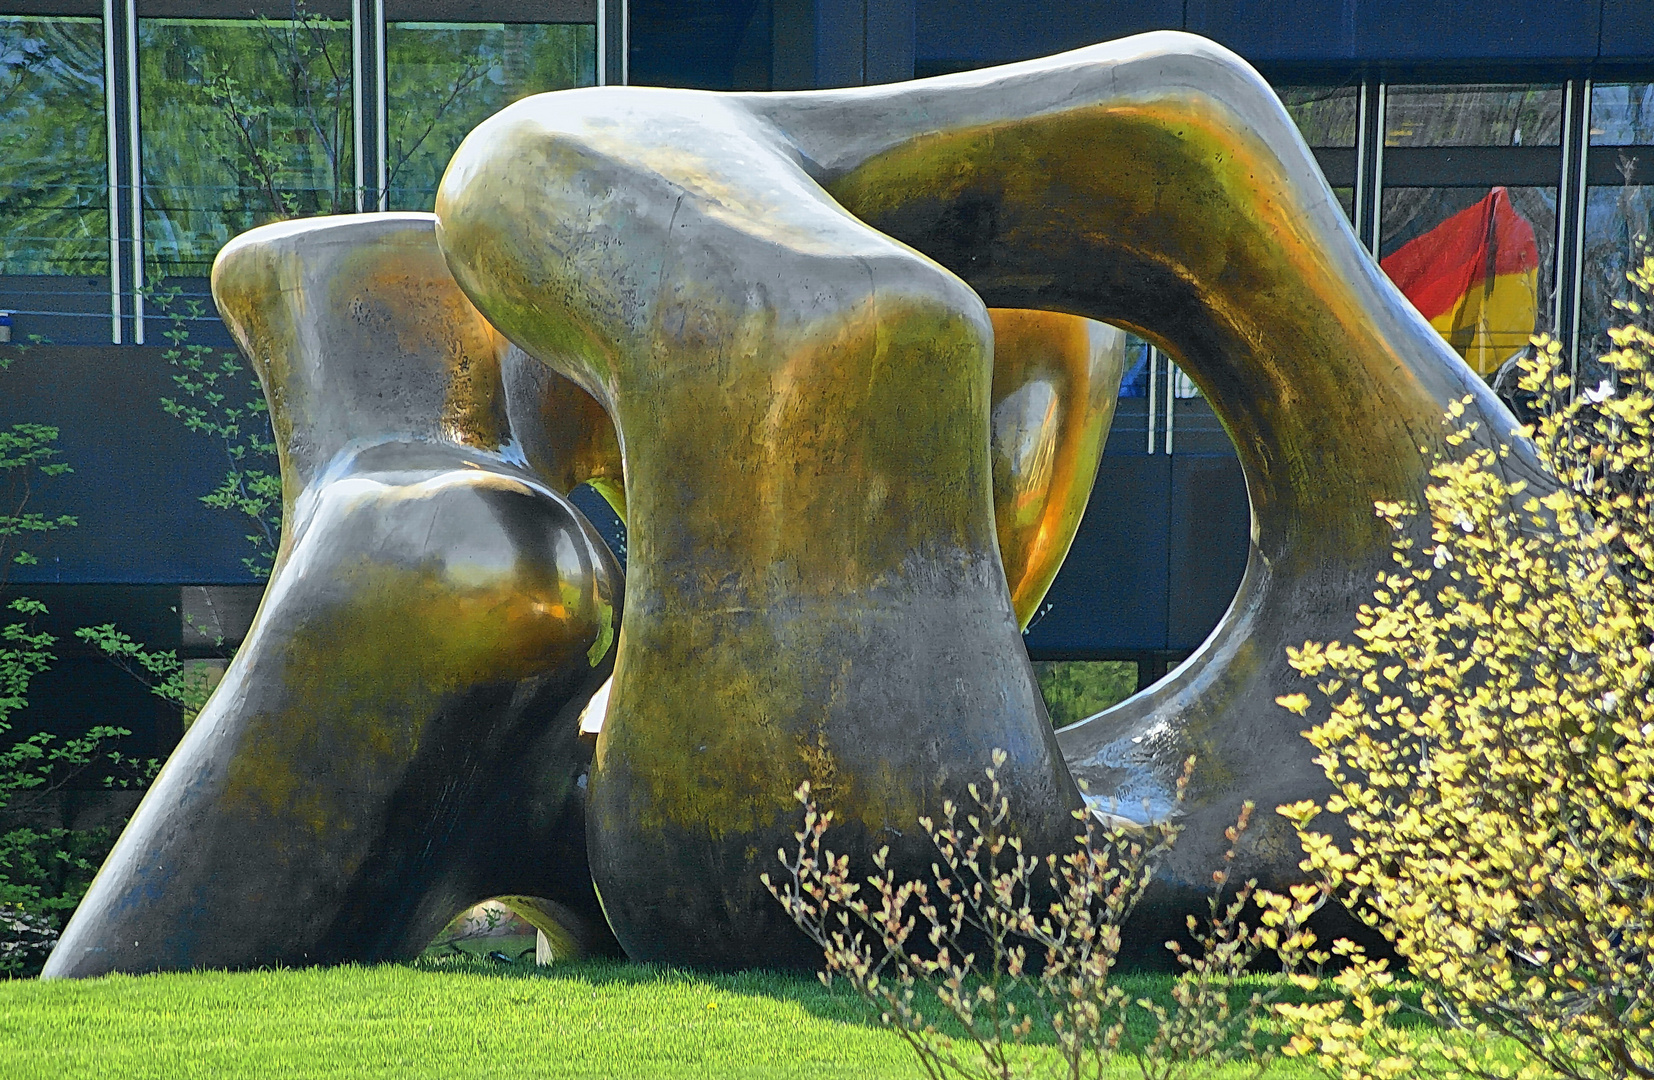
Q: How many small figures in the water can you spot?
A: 0